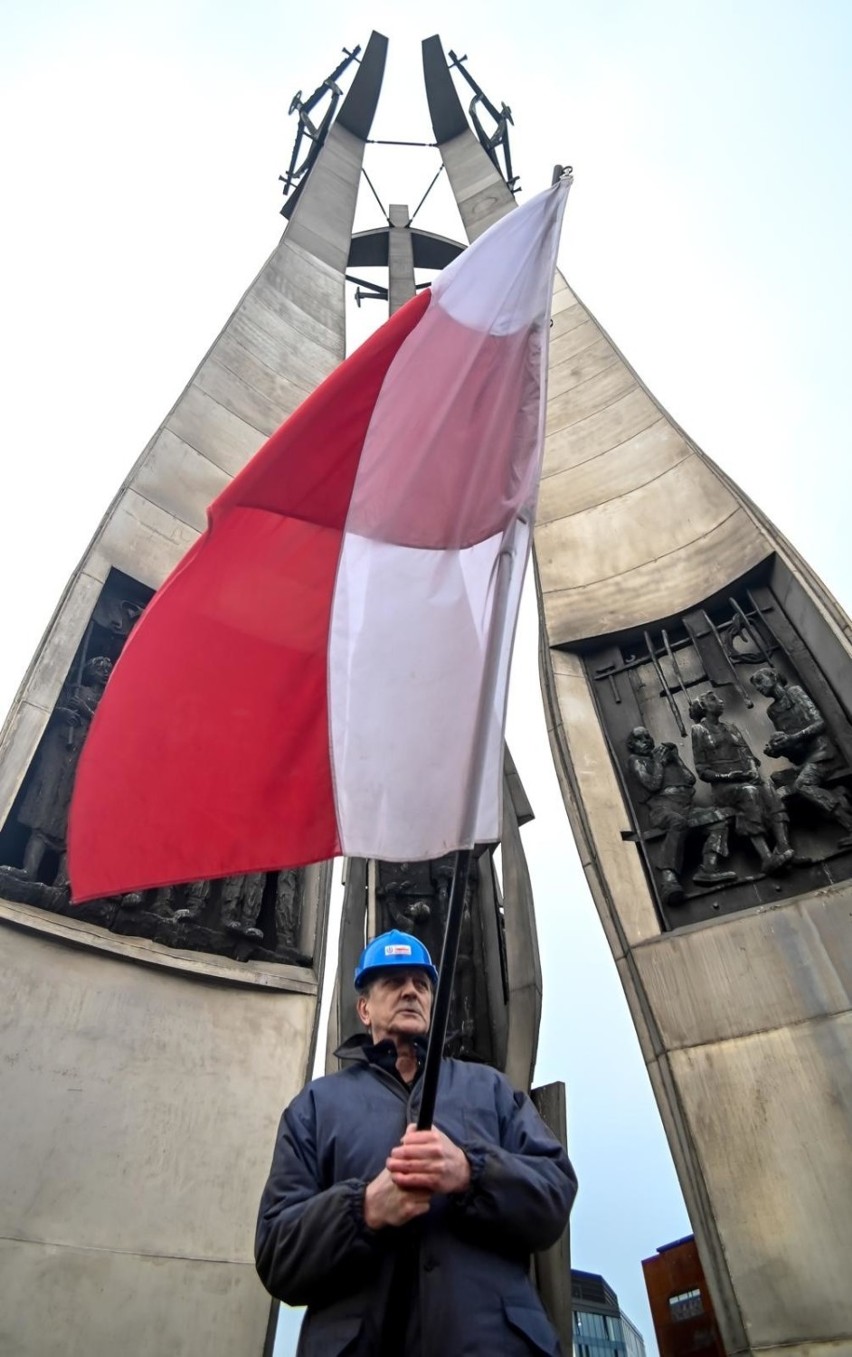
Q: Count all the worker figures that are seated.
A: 3